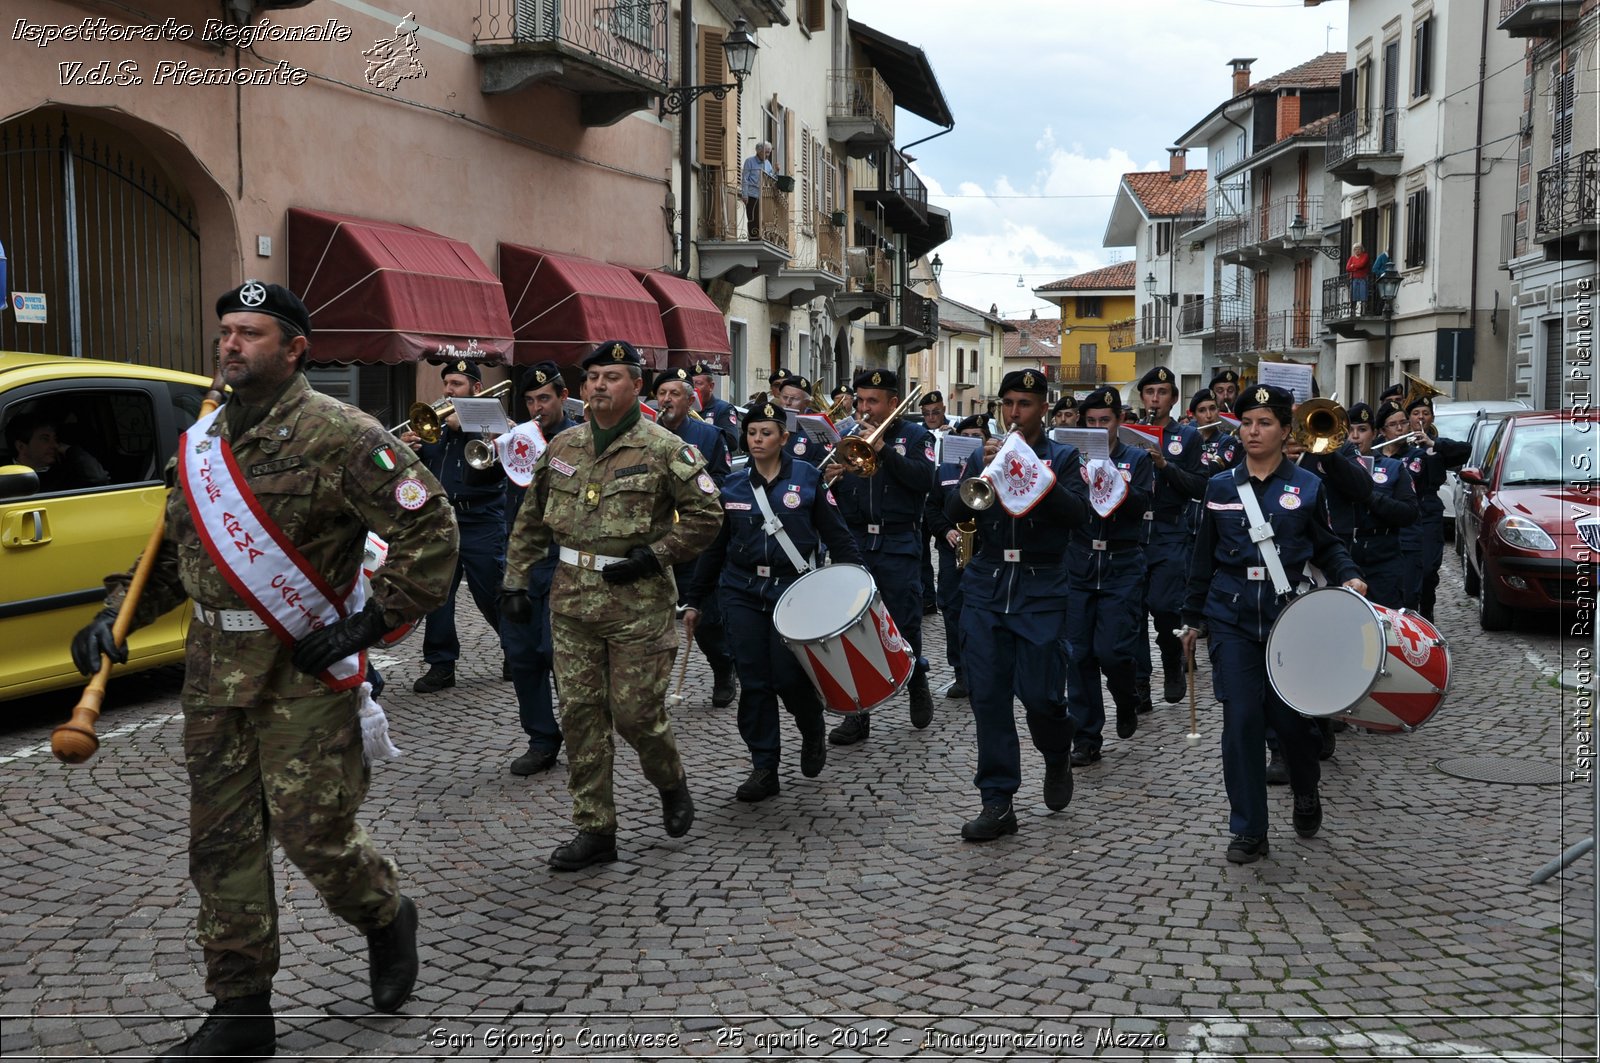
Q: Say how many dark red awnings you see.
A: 3